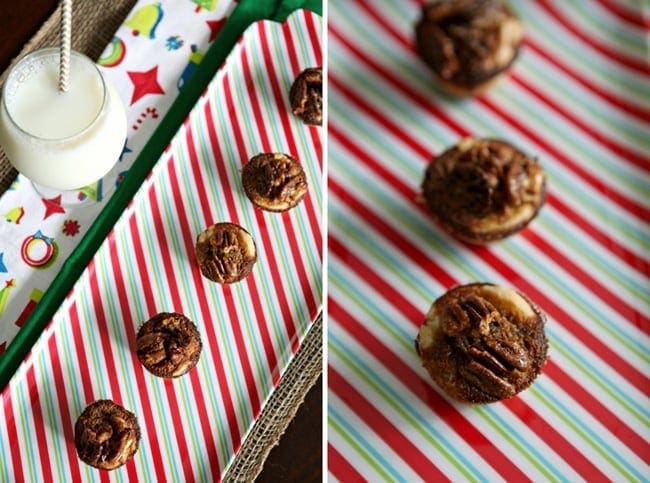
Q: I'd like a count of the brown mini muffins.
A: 8